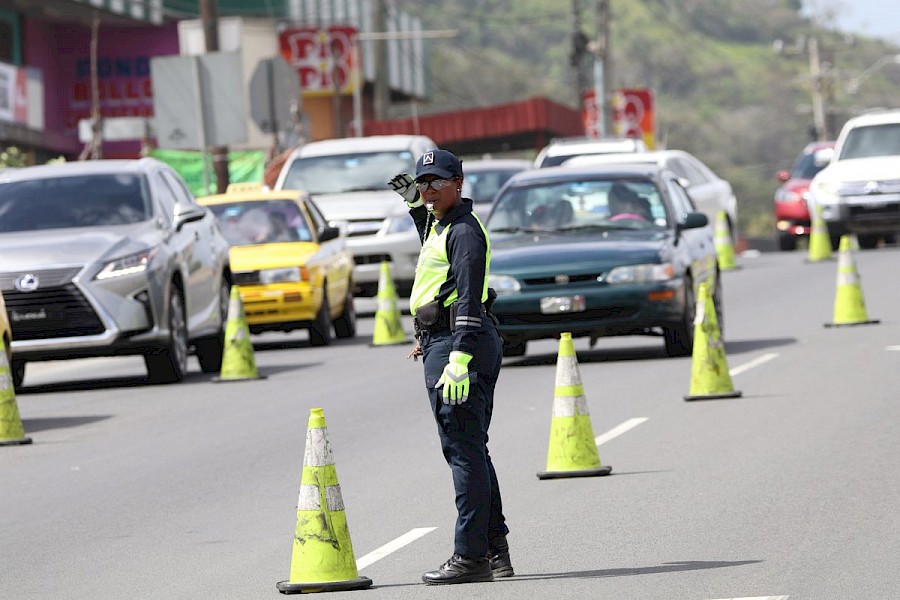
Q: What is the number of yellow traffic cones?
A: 9